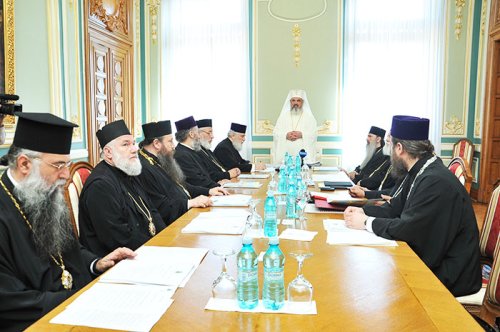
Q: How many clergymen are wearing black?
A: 9